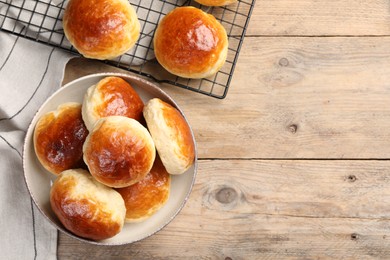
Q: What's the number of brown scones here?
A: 9